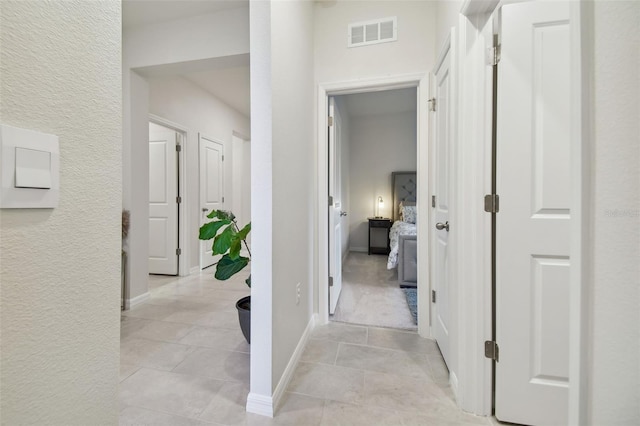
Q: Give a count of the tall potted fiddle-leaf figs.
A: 1